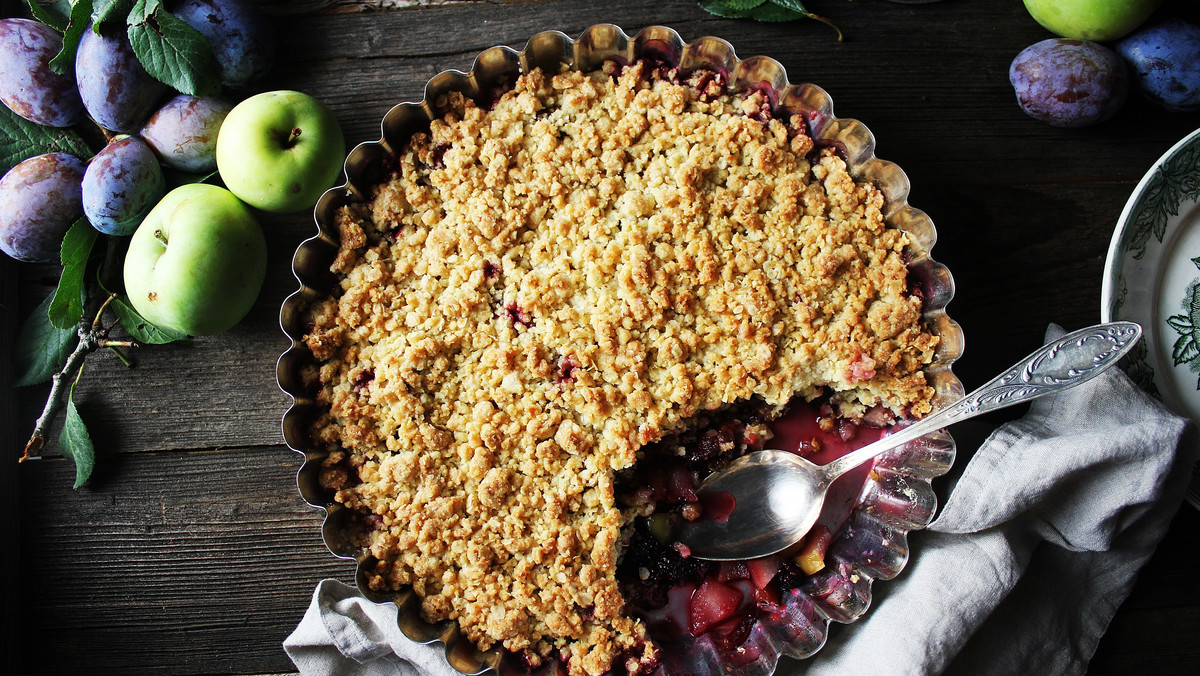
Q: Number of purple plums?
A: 8